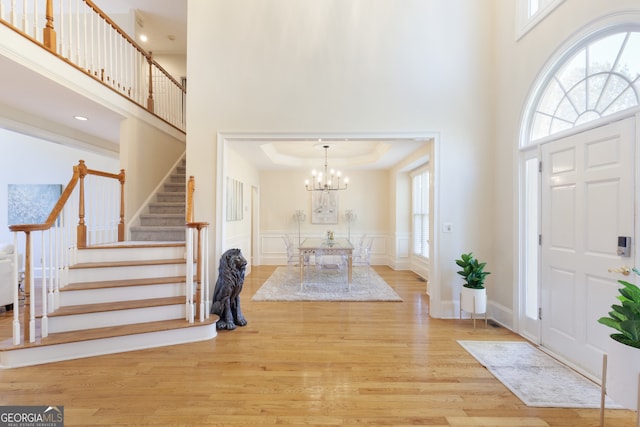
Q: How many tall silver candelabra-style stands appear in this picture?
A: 2